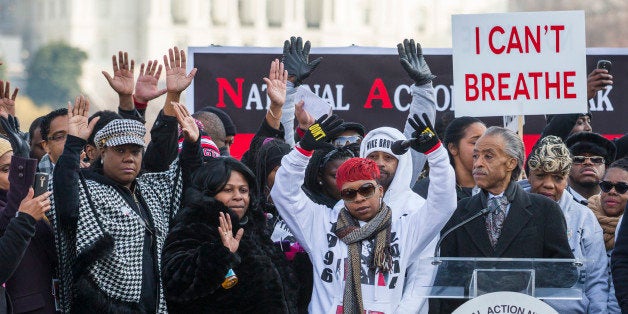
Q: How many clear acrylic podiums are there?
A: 1